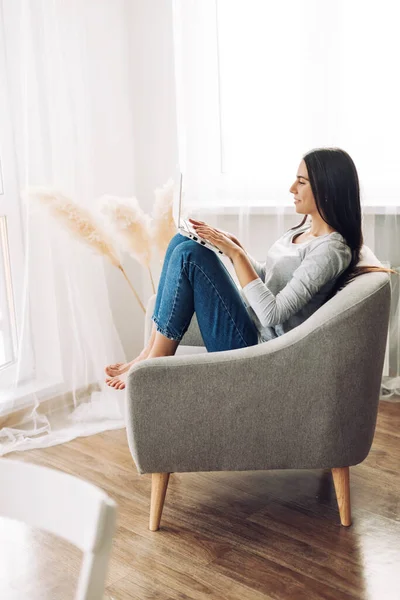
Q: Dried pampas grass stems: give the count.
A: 3